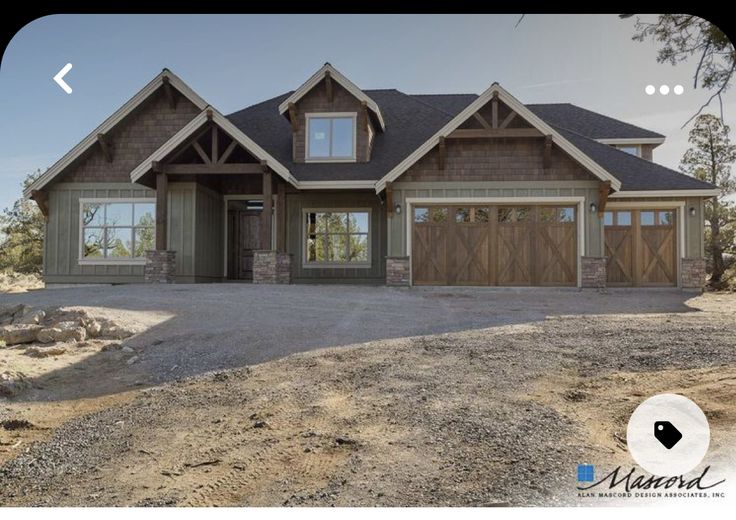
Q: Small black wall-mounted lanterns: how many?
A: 3